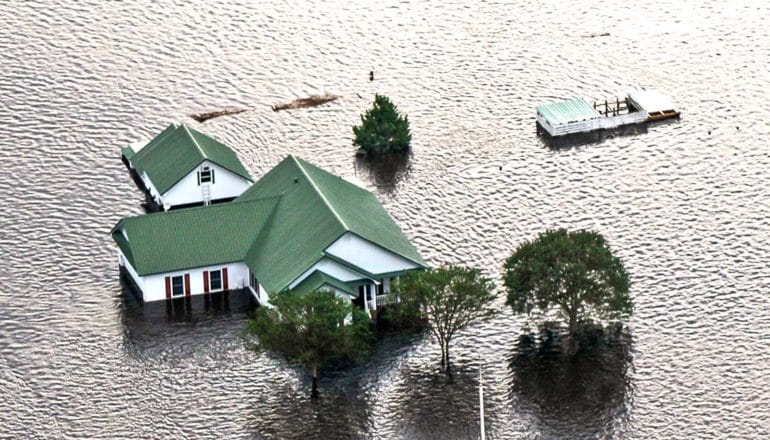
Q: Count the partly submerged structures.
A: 3